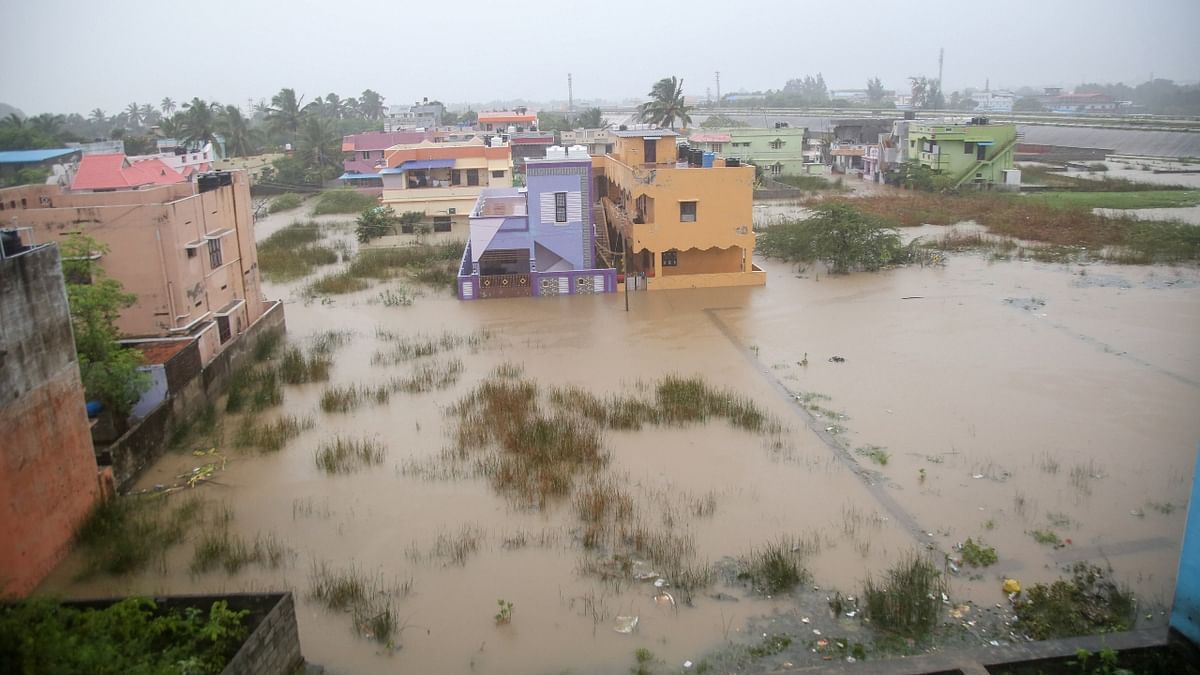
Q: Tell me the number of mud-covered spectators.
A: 0